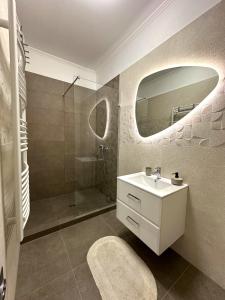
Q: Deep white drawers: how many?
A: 2